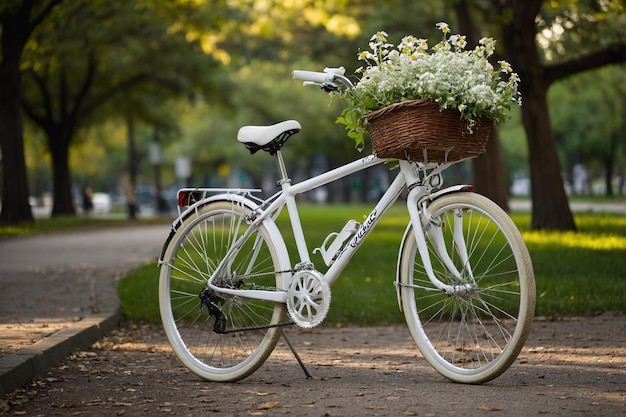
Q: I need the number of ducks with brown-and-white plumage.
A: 0